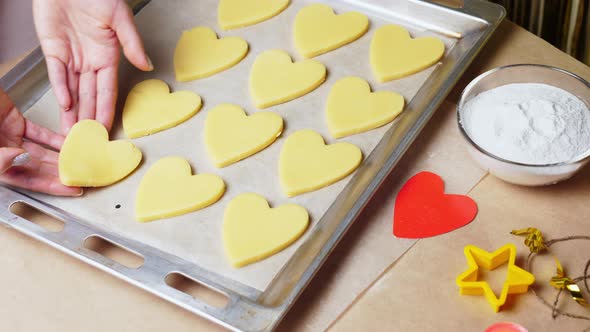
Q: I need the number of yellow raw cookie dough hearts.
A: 12